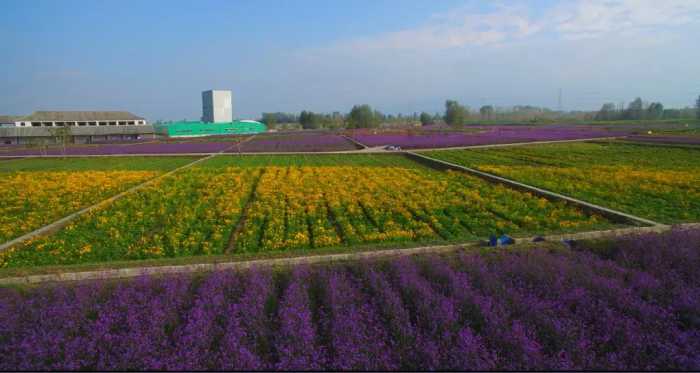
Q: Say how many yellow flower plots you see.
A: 3